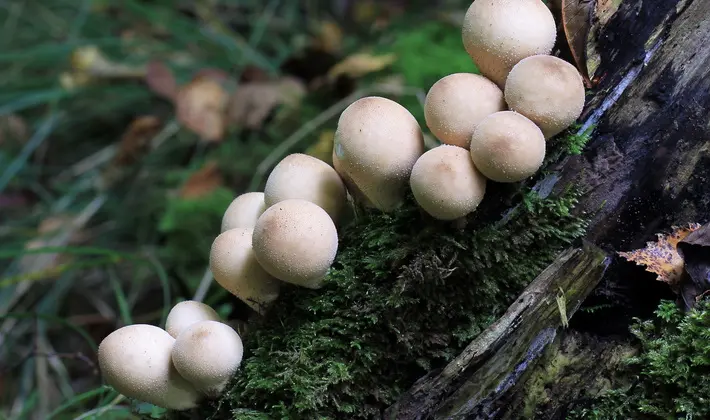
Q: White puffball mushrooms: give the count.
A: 13